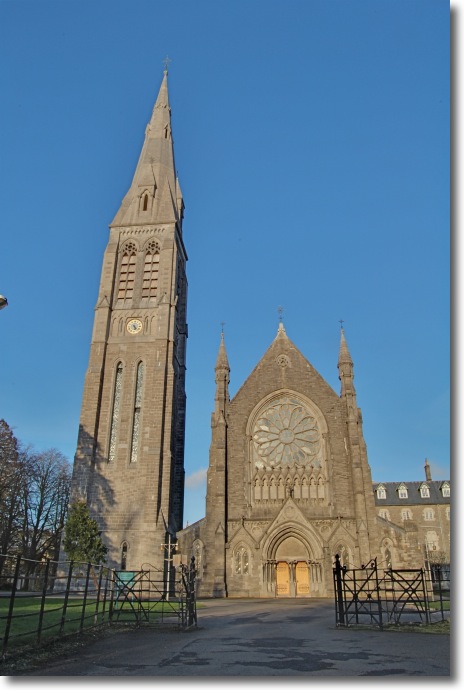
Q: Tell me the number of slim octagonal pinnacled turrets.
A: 2